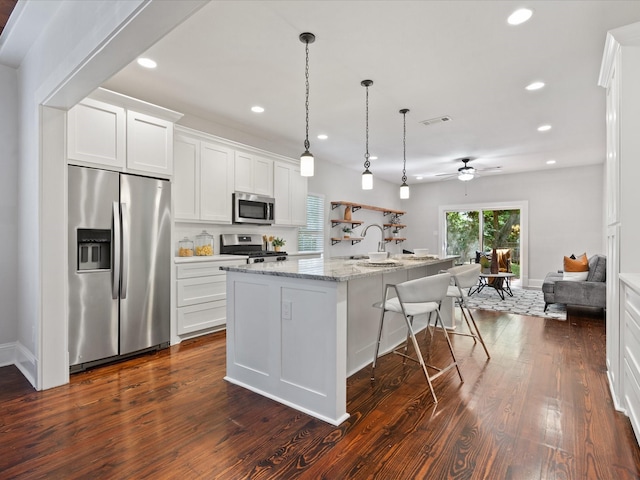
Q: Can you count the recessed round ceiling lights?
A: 9